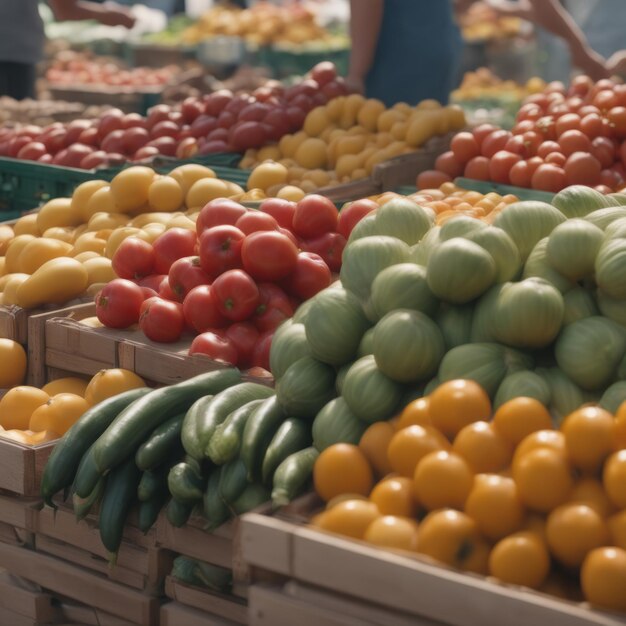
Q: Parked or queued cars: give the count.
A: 0